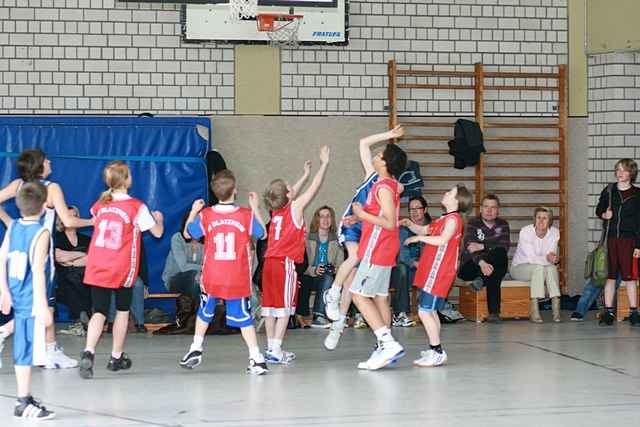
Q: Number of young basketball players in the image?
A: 8